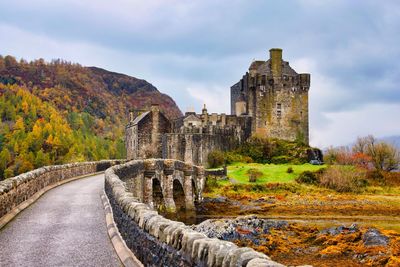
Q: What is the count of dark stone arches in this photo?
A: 3